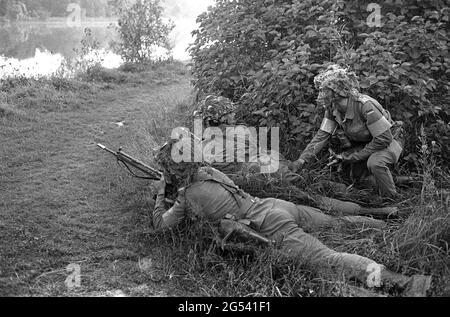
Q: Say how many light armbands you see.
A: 2